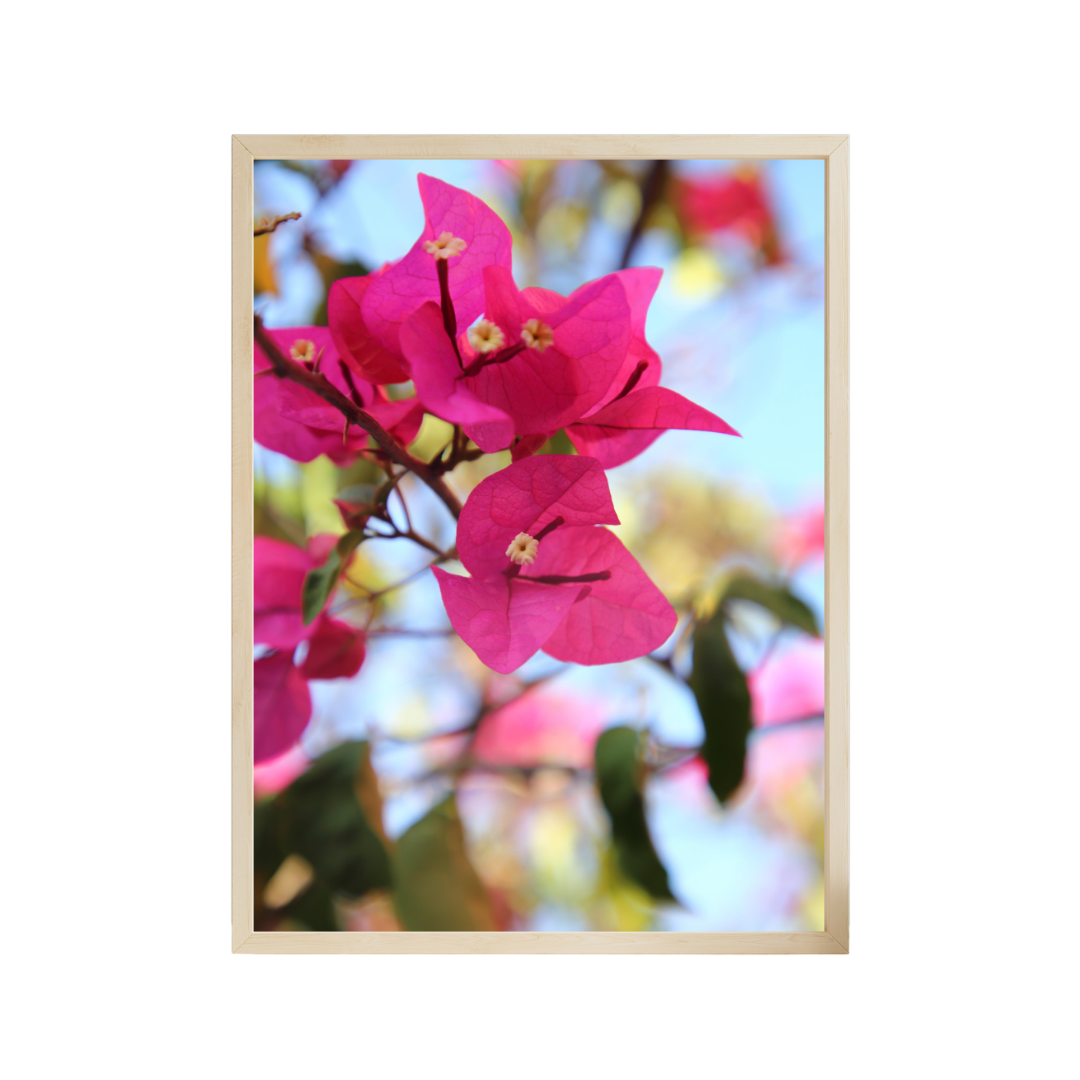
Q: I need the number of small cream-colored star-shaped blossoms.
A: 5